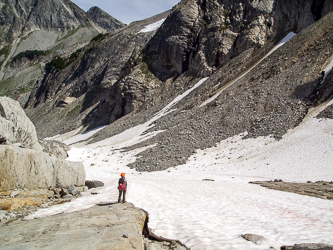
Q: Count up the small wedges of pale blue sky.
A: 1